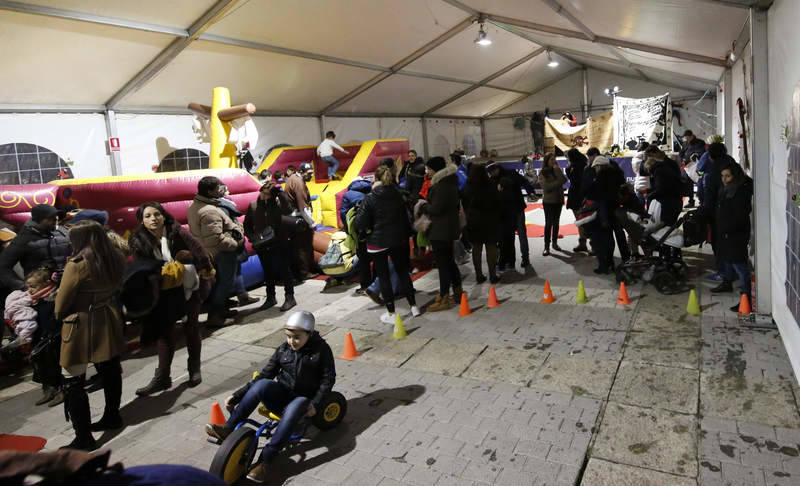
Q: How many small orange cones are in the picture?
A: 7